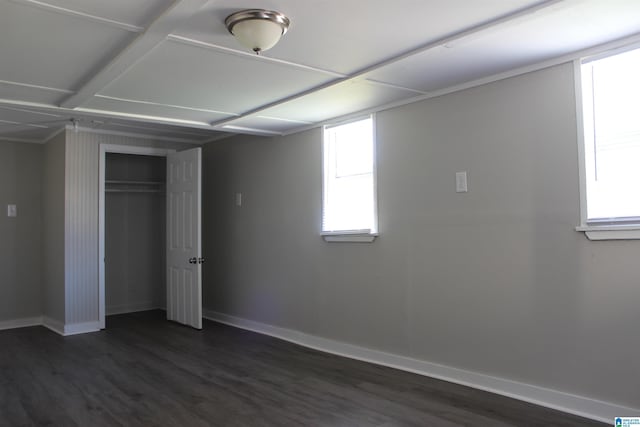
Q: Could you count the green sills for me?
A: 0